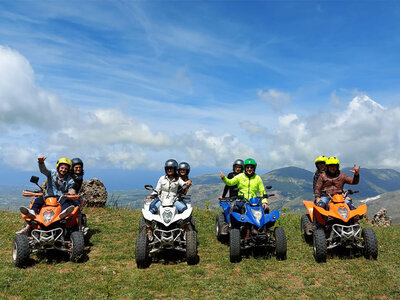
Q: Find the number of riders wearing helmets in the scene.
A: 8